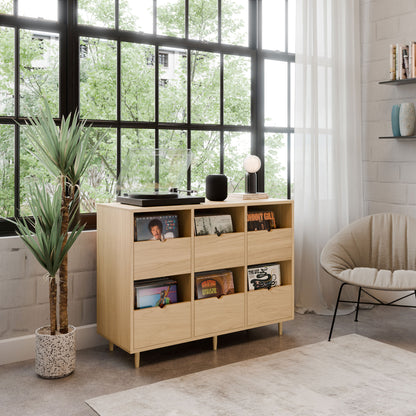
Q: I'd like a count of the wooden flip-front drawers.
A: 6